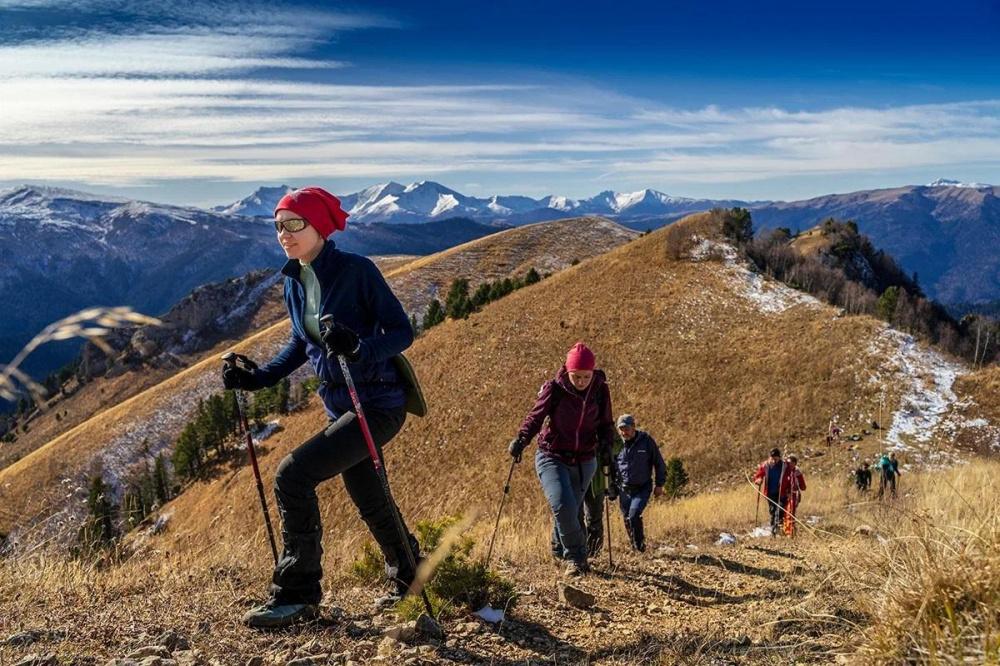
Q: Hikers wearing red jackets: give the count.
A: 2